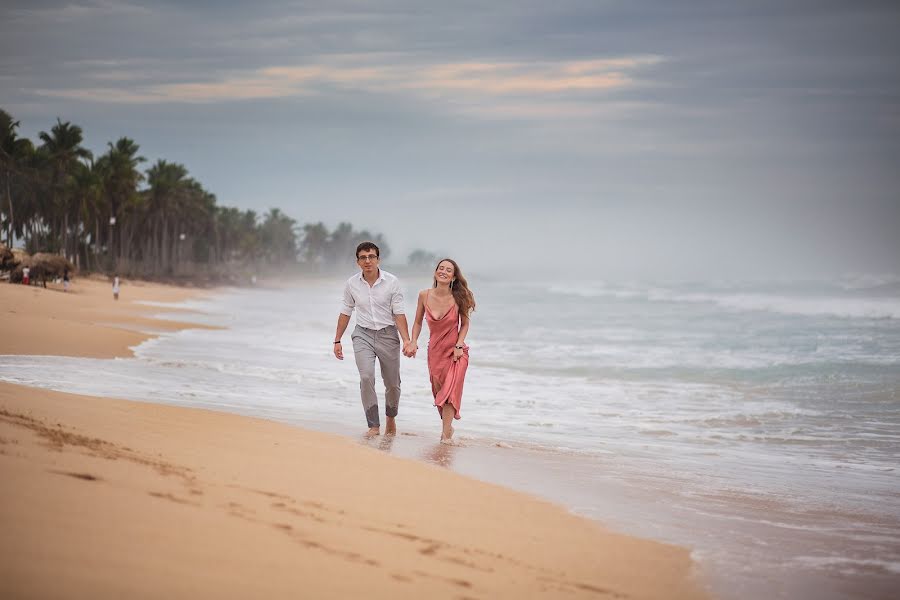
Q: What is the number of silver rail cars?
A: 0